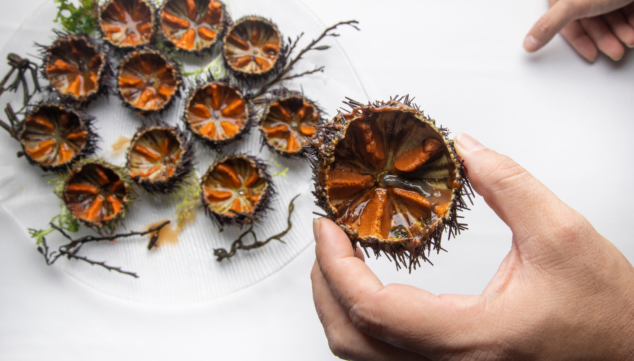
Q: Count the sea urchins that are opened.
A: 12